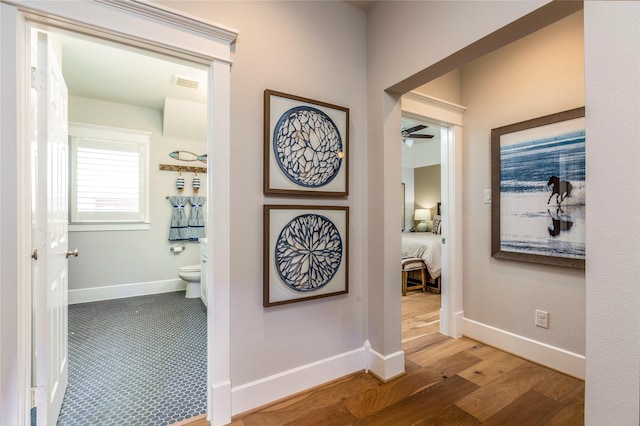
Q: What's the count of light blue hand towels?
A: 2